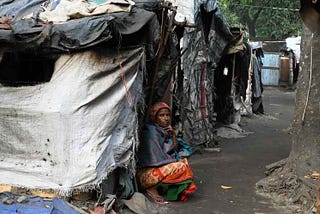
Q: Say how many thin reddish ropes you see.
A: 1